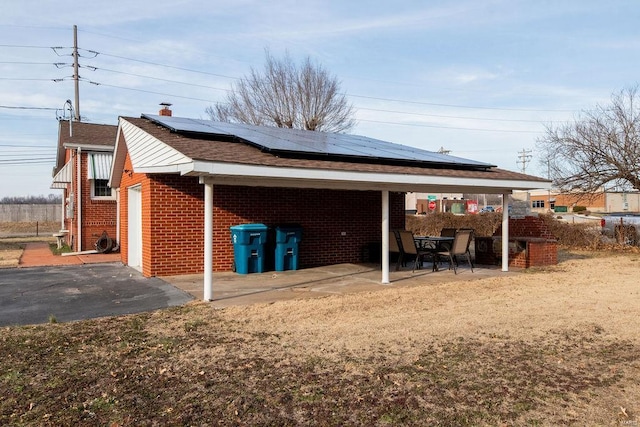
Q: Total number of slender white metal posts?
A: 3